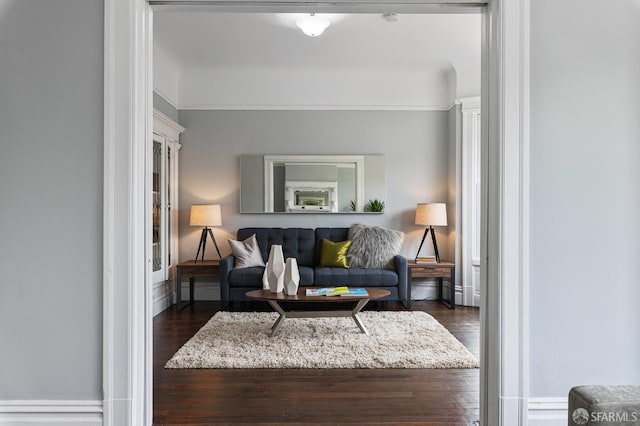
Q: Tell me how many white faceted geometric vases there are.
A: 3